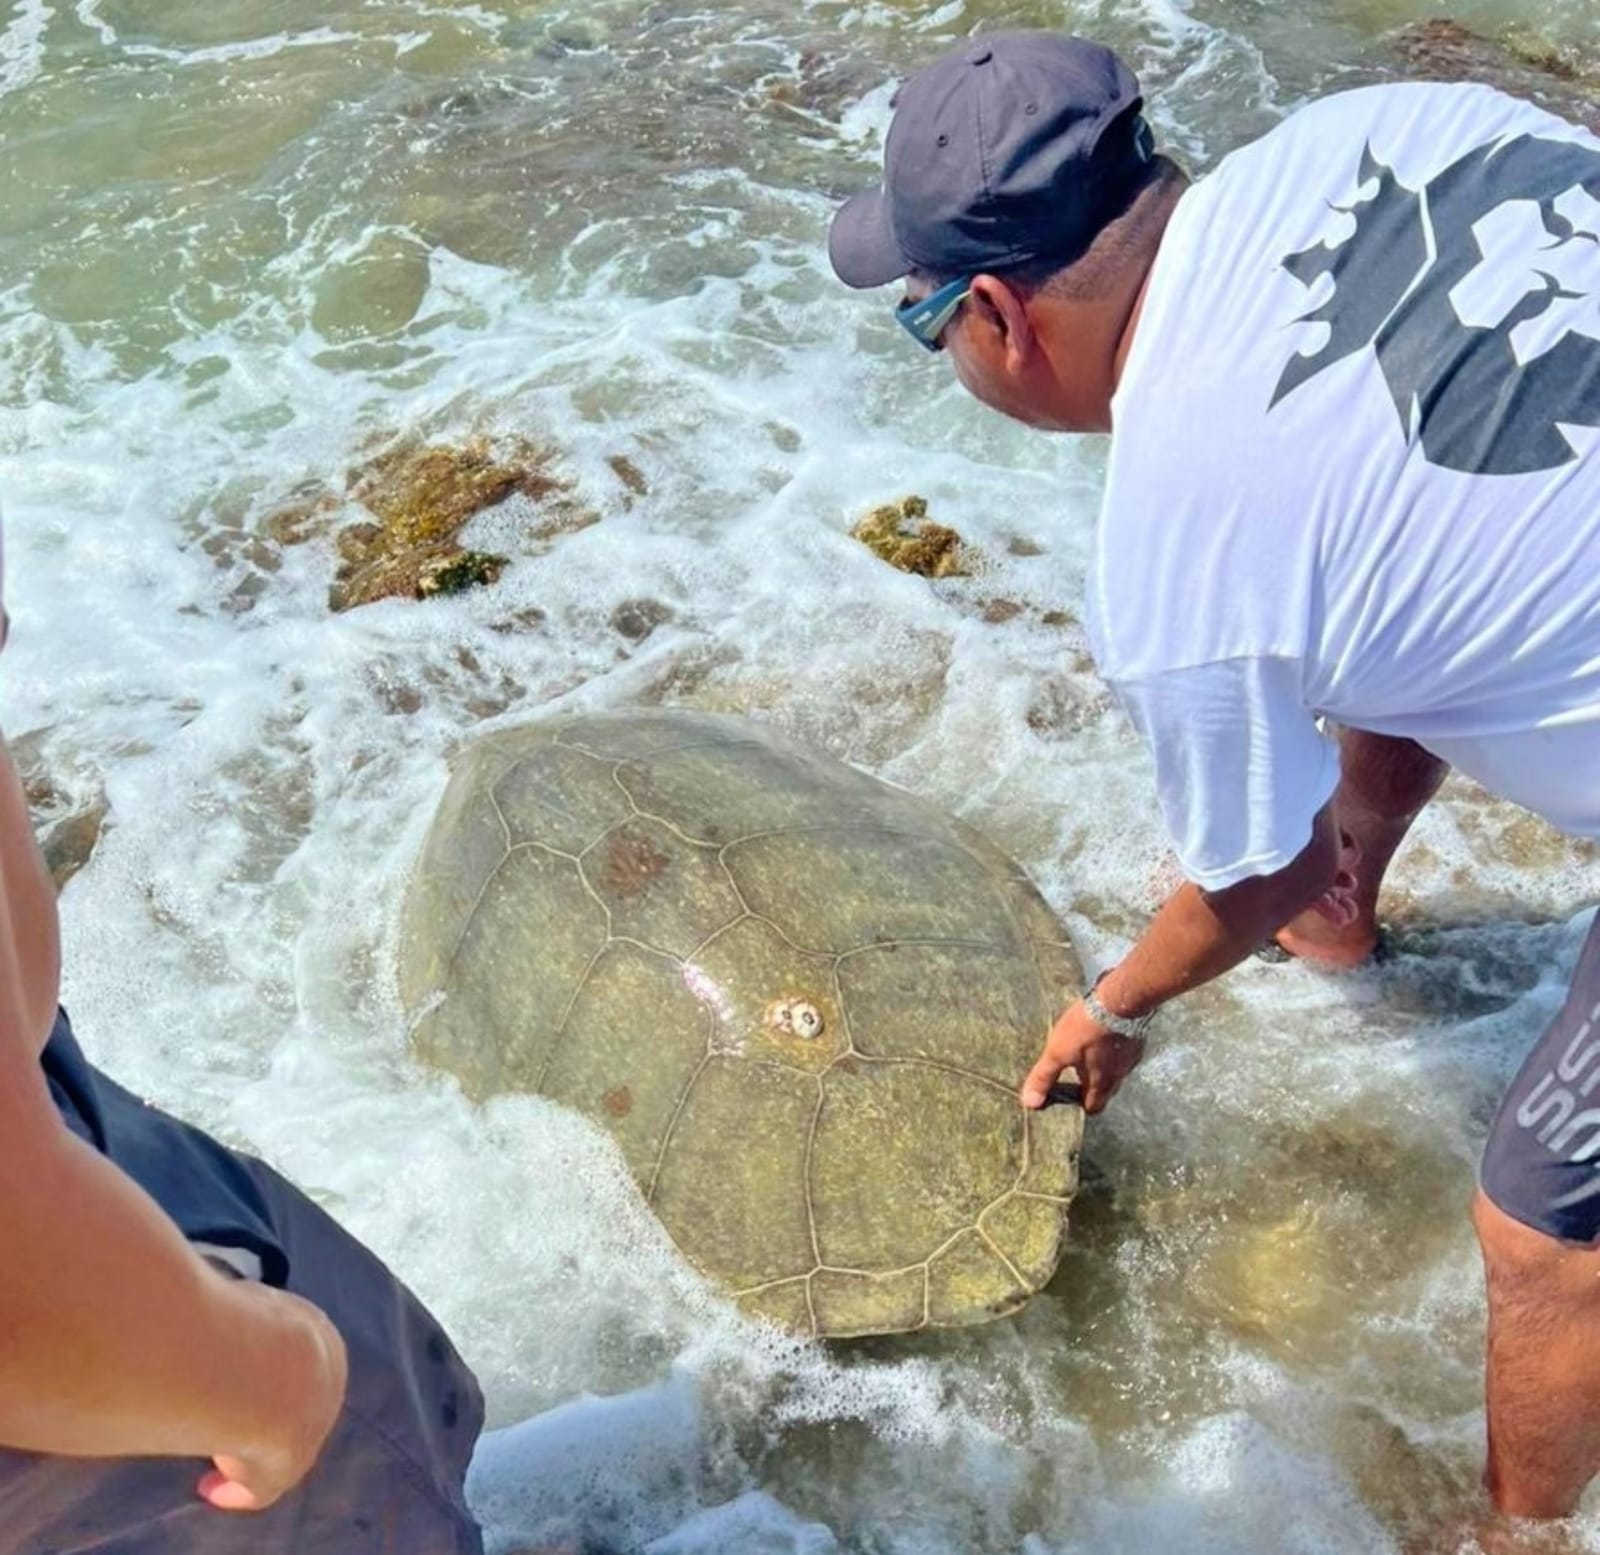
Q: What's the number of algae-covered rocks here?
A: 2